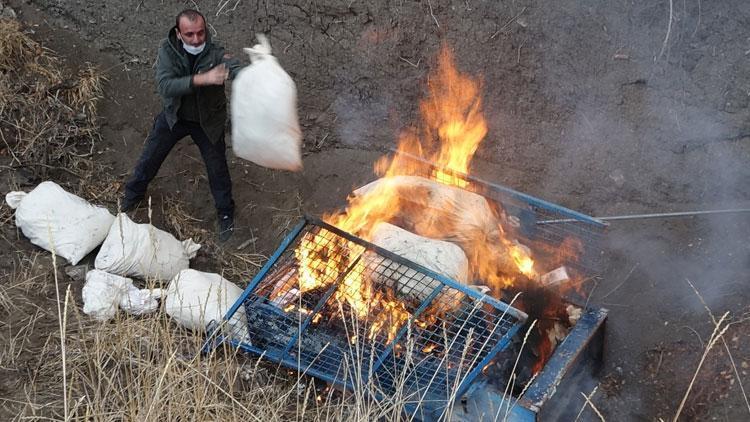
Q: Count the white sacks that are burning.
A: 2